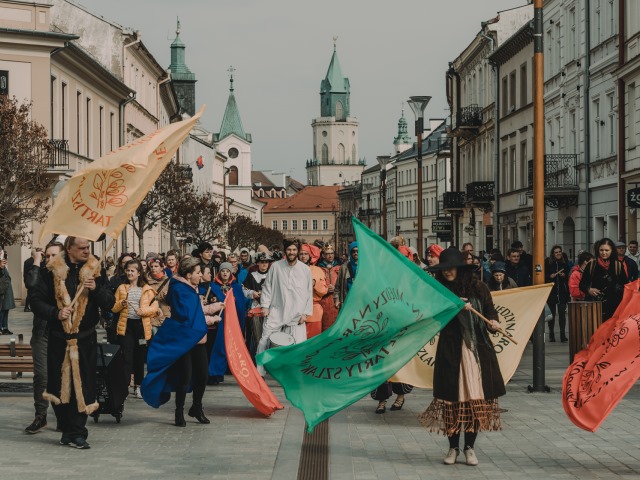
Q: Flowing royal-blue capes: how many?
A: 2